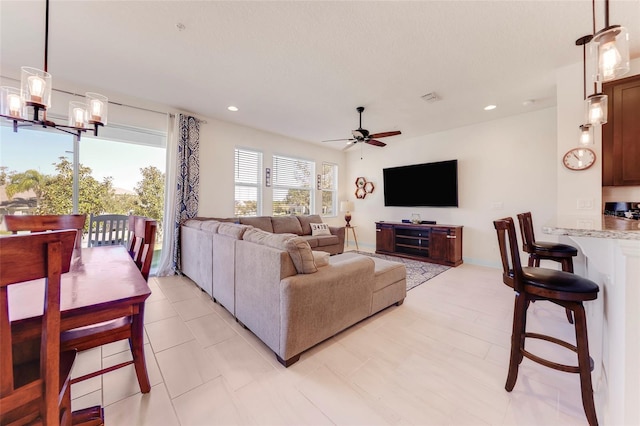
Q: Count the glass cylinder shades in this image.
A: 7